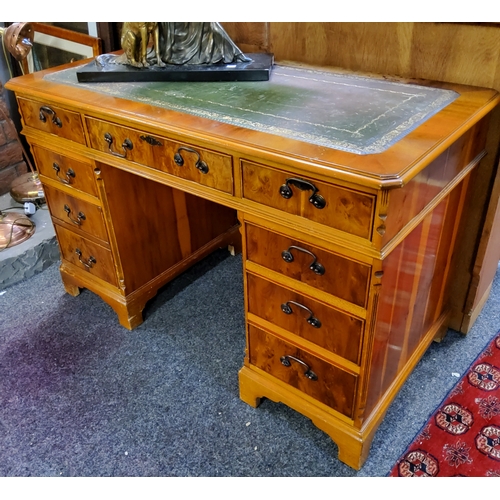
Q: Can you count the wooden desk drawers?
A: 9